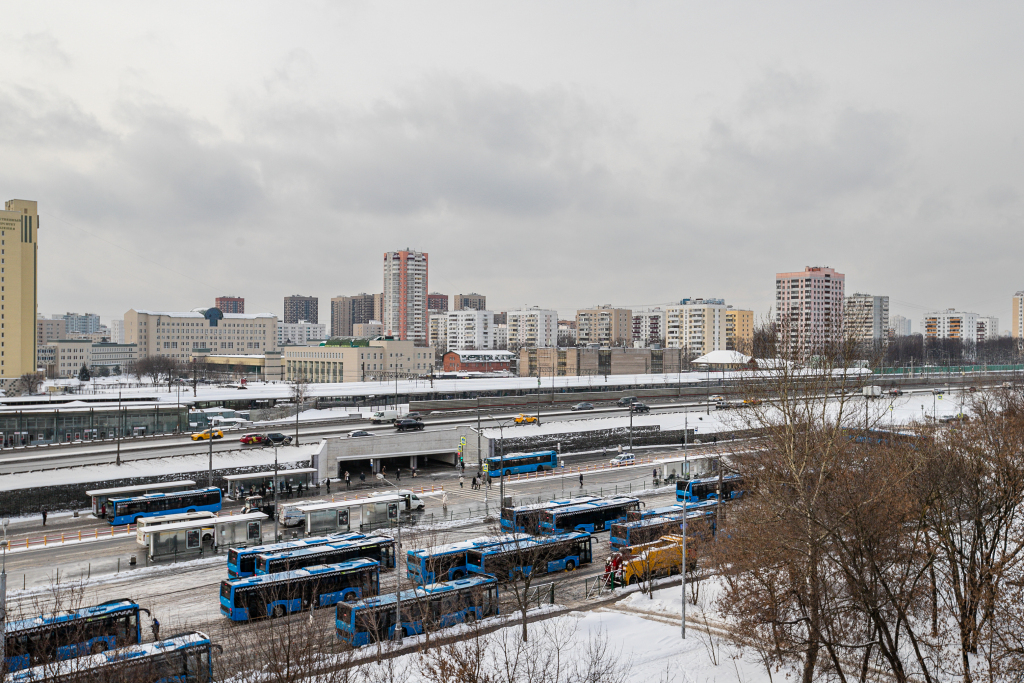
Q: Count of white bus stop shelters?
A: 5